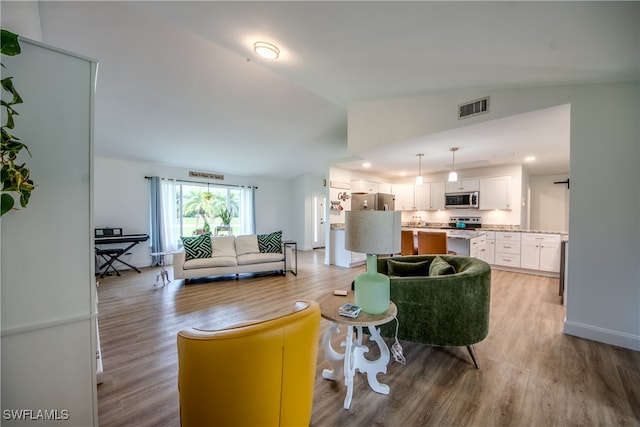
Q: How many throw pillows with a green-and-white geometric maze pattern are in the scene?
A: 2